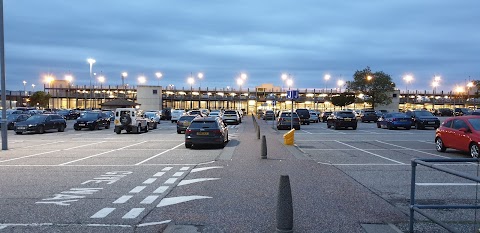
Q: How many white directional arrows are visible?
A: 3